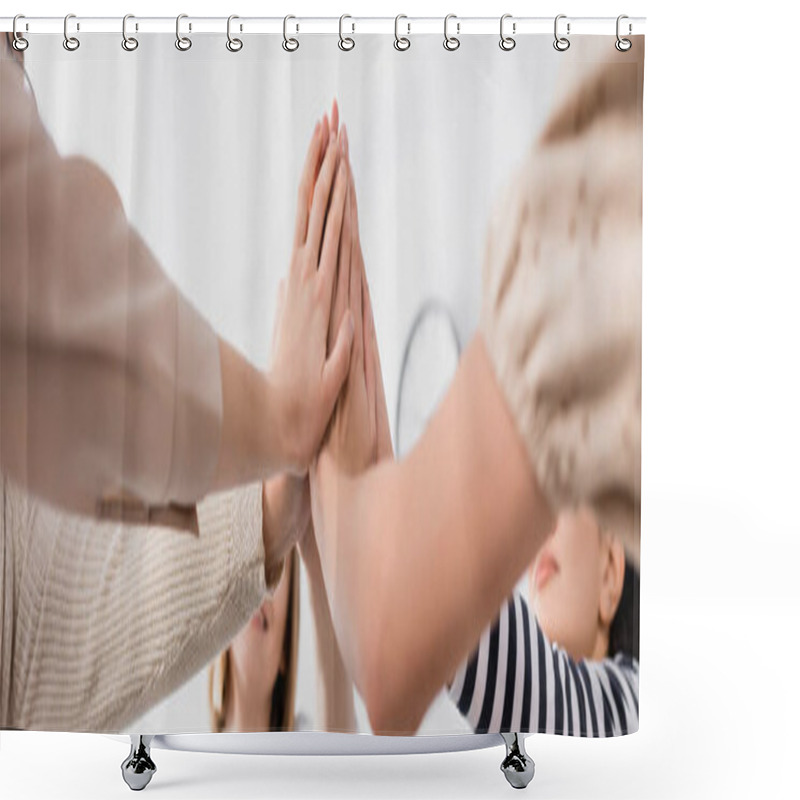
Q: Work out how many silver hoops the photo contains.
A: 12